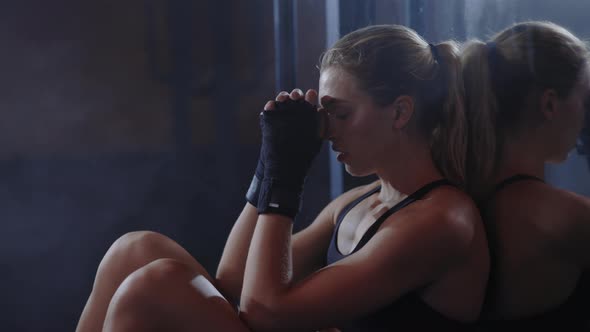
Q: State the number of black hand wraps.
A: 2